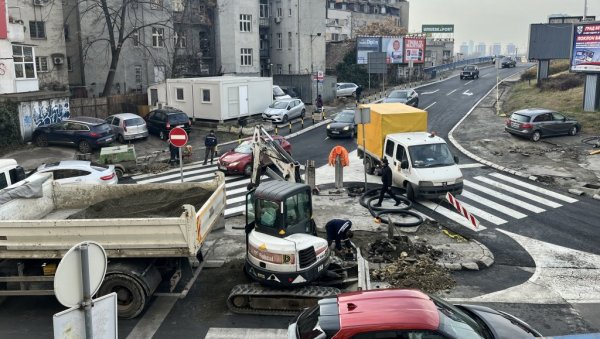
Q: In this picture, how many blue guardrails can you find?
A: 1